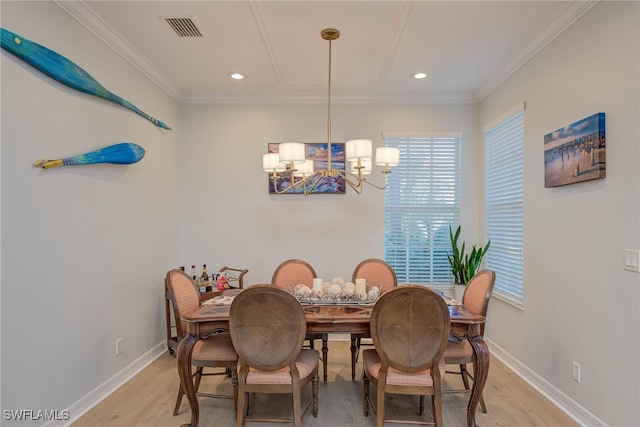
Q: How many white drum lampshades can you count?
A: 6